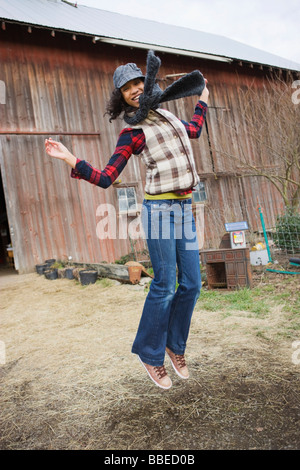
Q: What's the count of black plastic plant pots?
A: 5